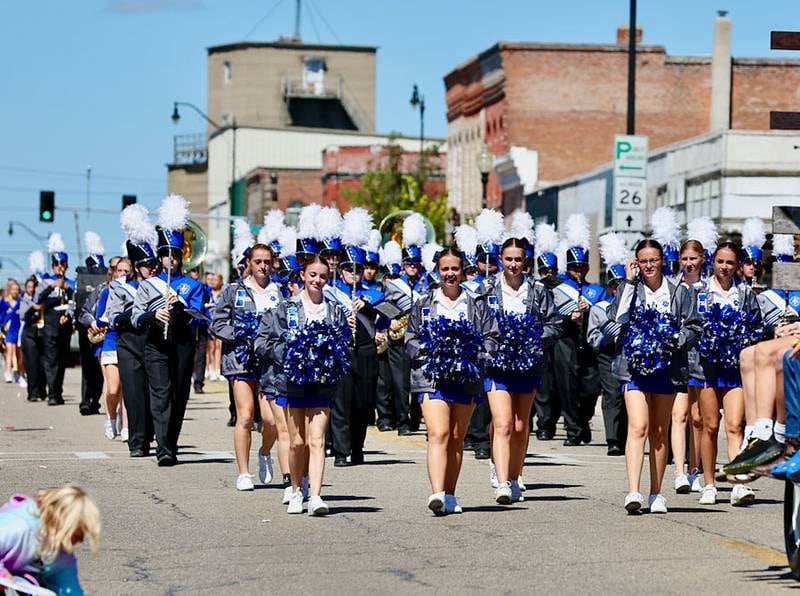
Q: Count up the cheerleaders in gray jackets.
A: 7